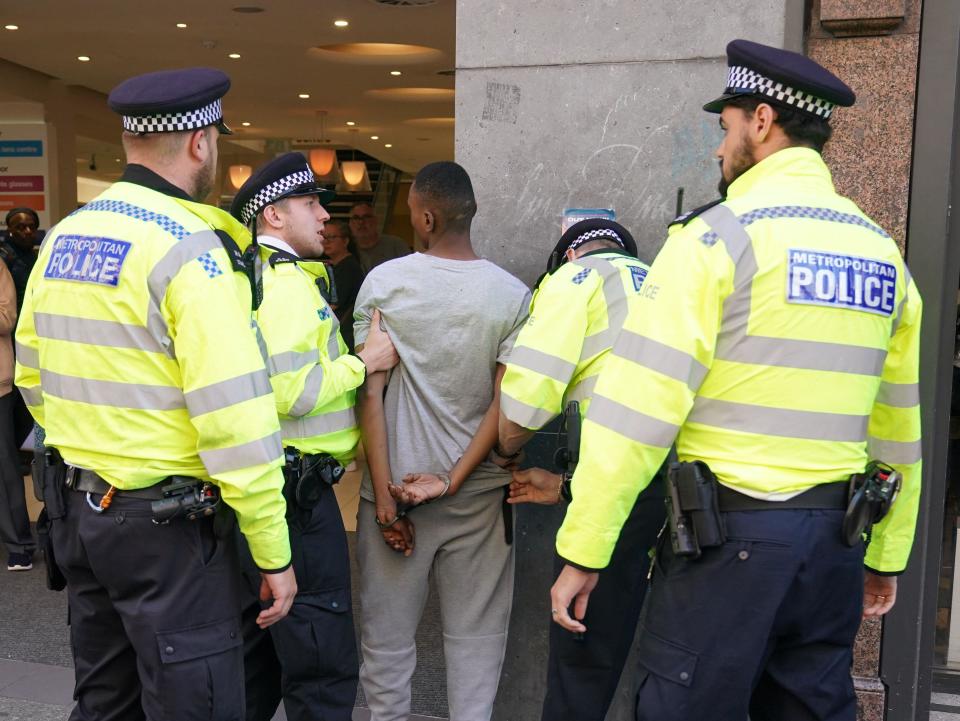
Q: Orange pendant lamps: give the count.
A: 3